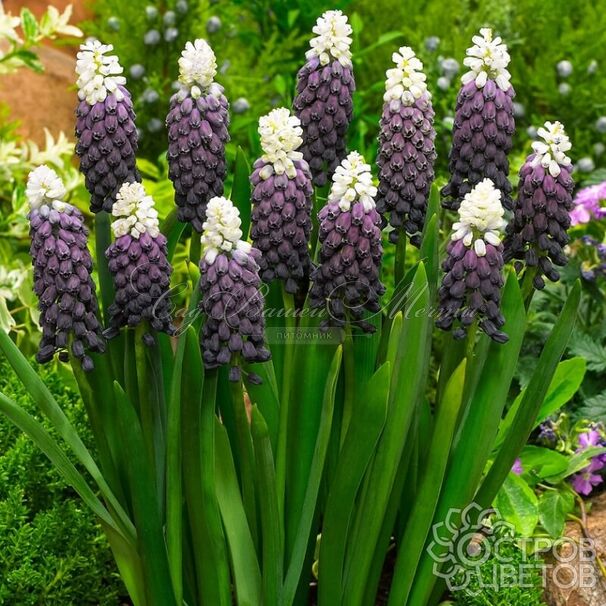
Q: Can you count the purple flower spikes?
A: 12